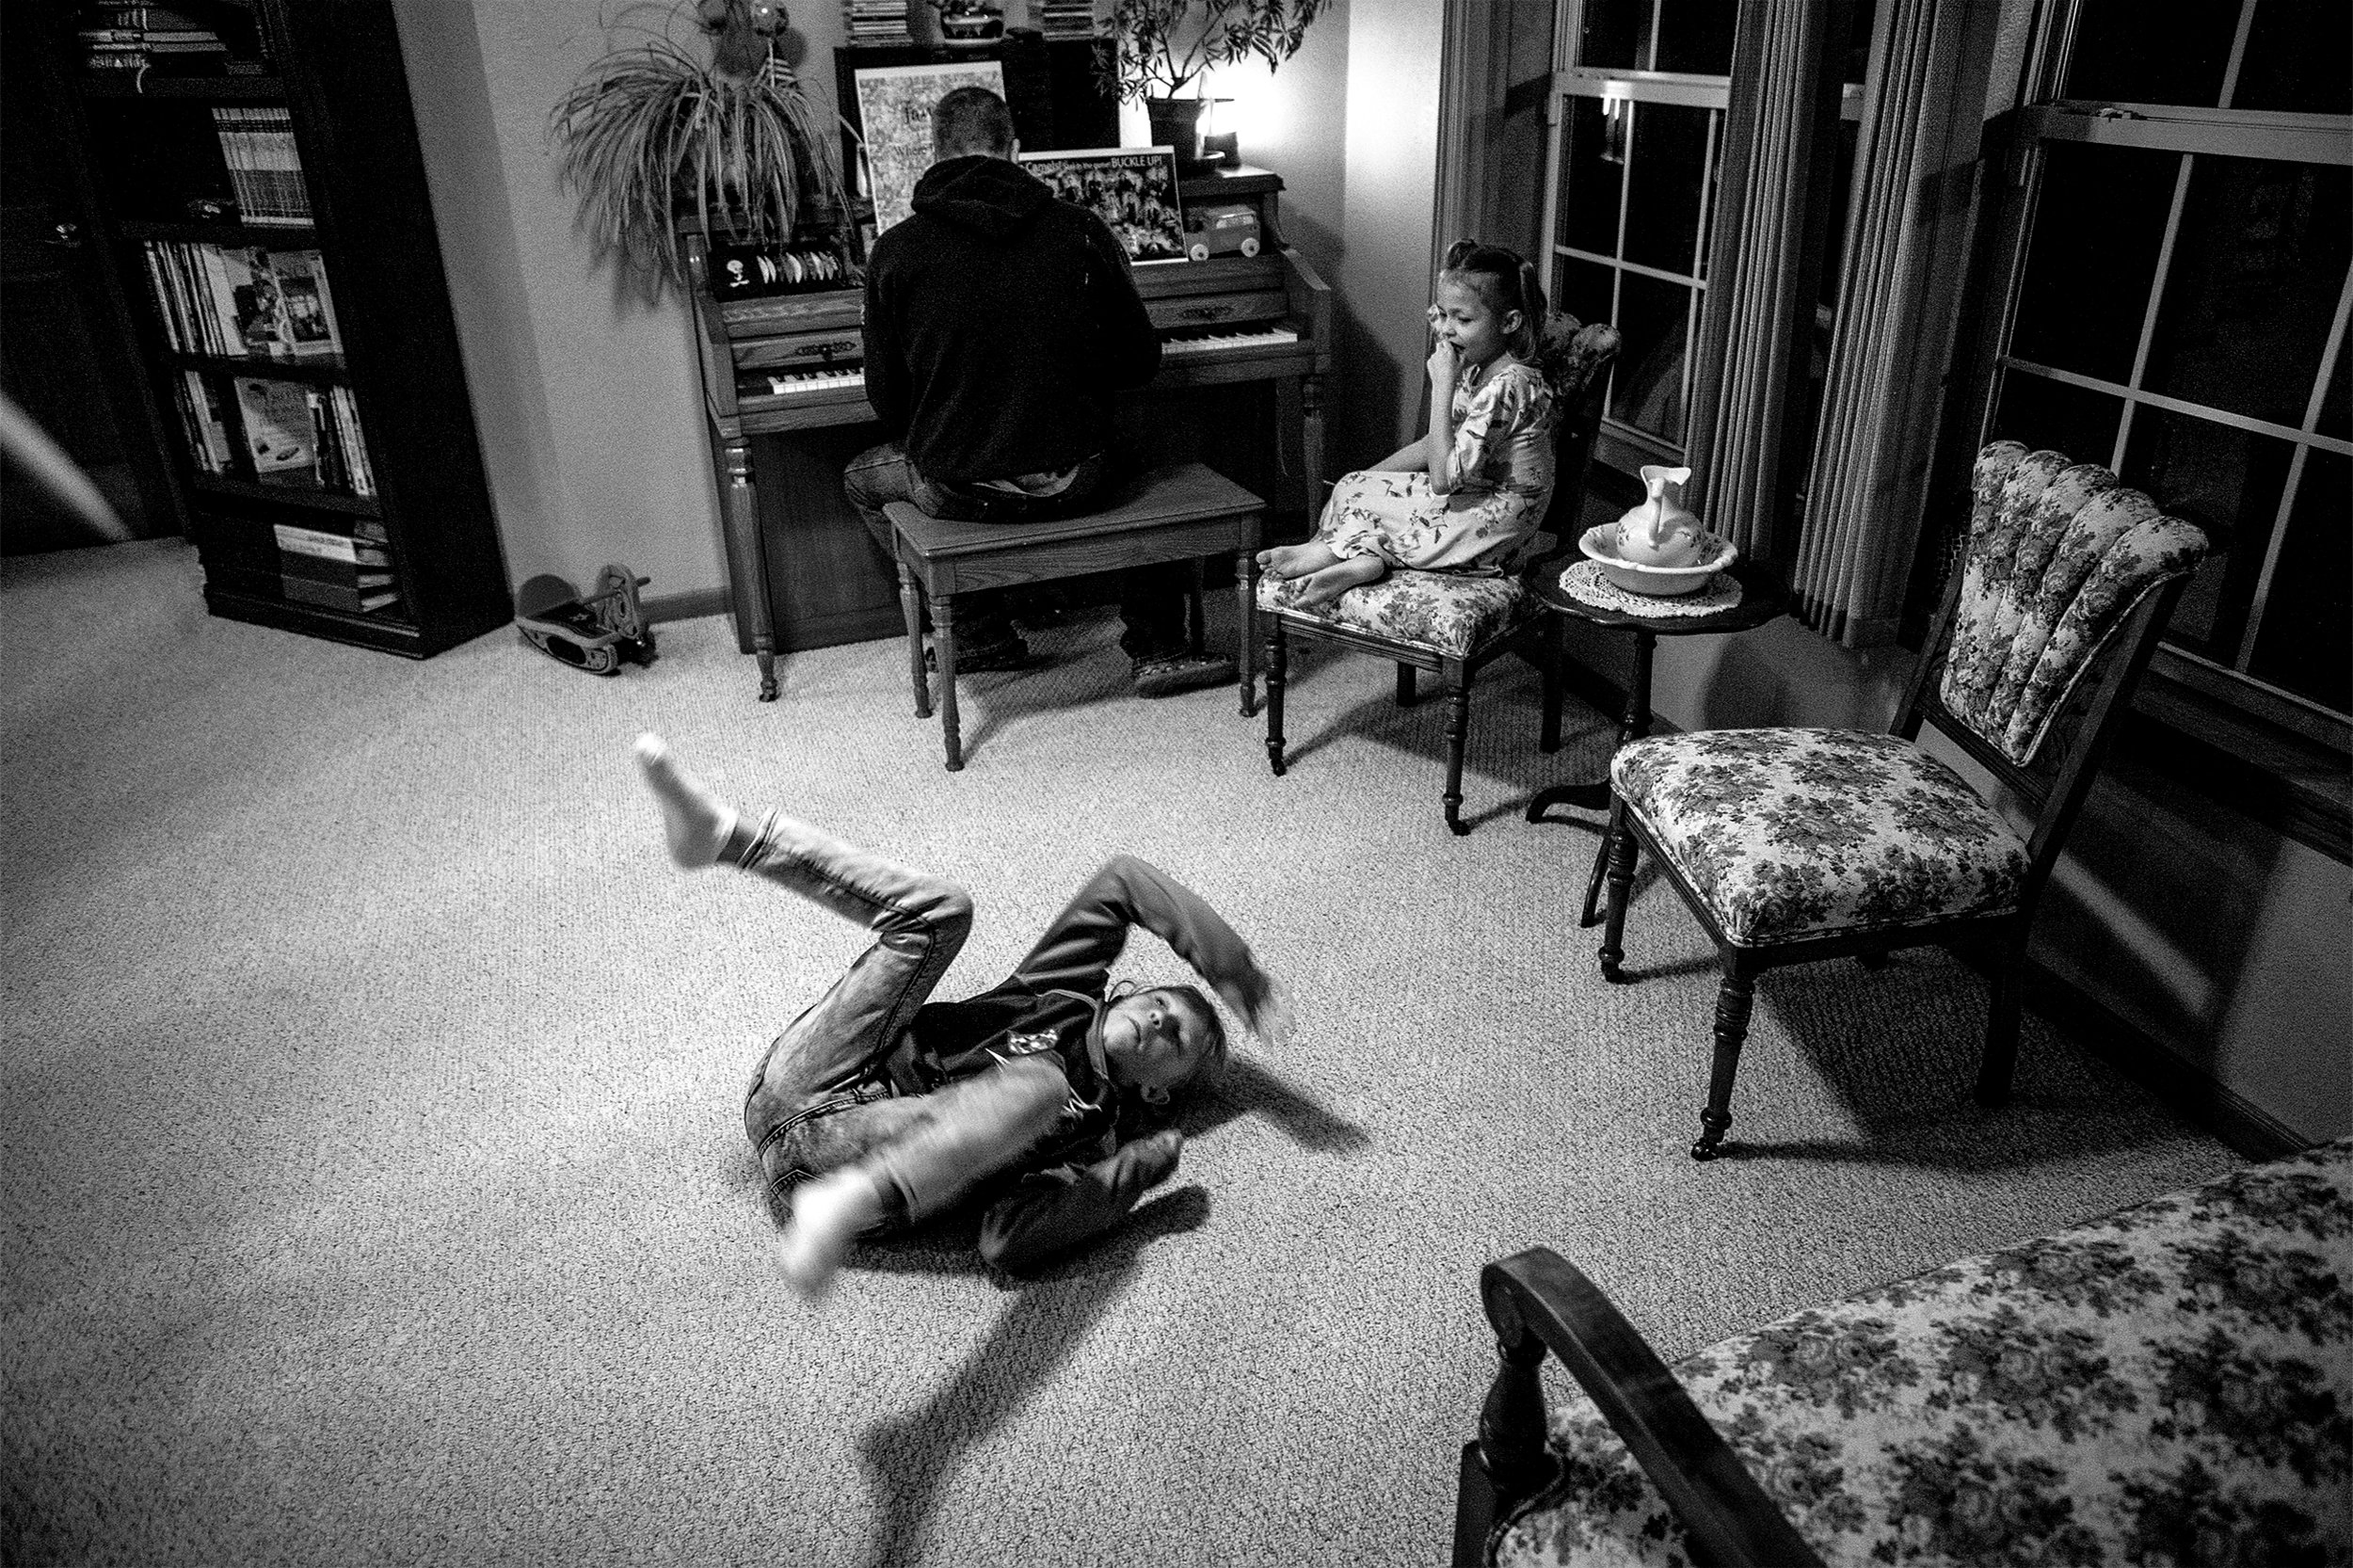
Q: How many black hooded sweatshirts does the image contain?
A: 1